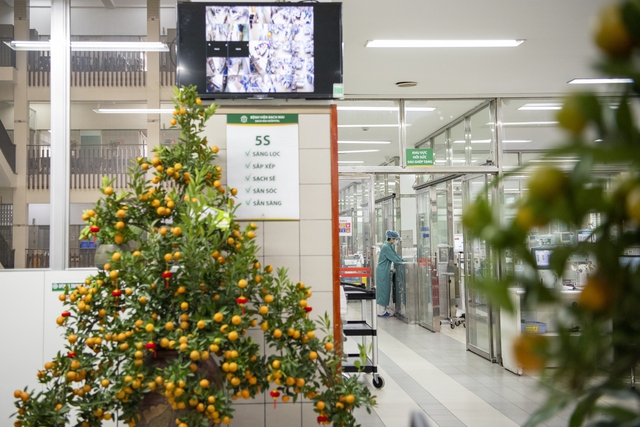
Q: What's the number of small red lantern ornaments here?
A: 10